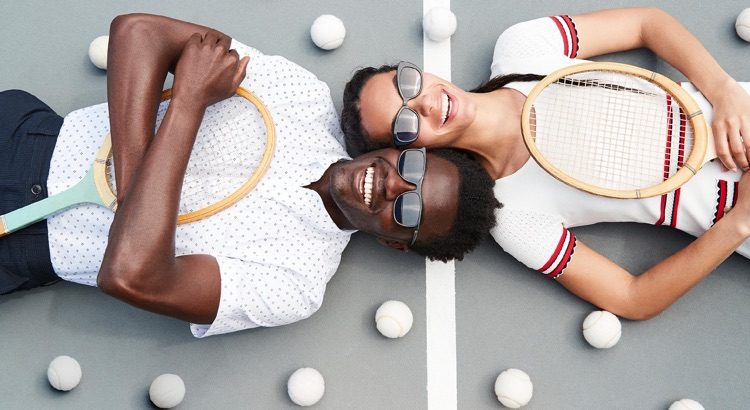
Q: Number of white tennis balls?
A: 11